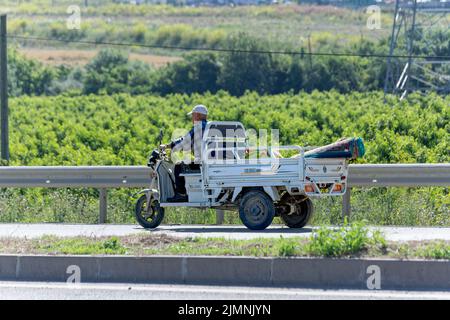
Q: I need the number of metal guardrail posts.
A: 3